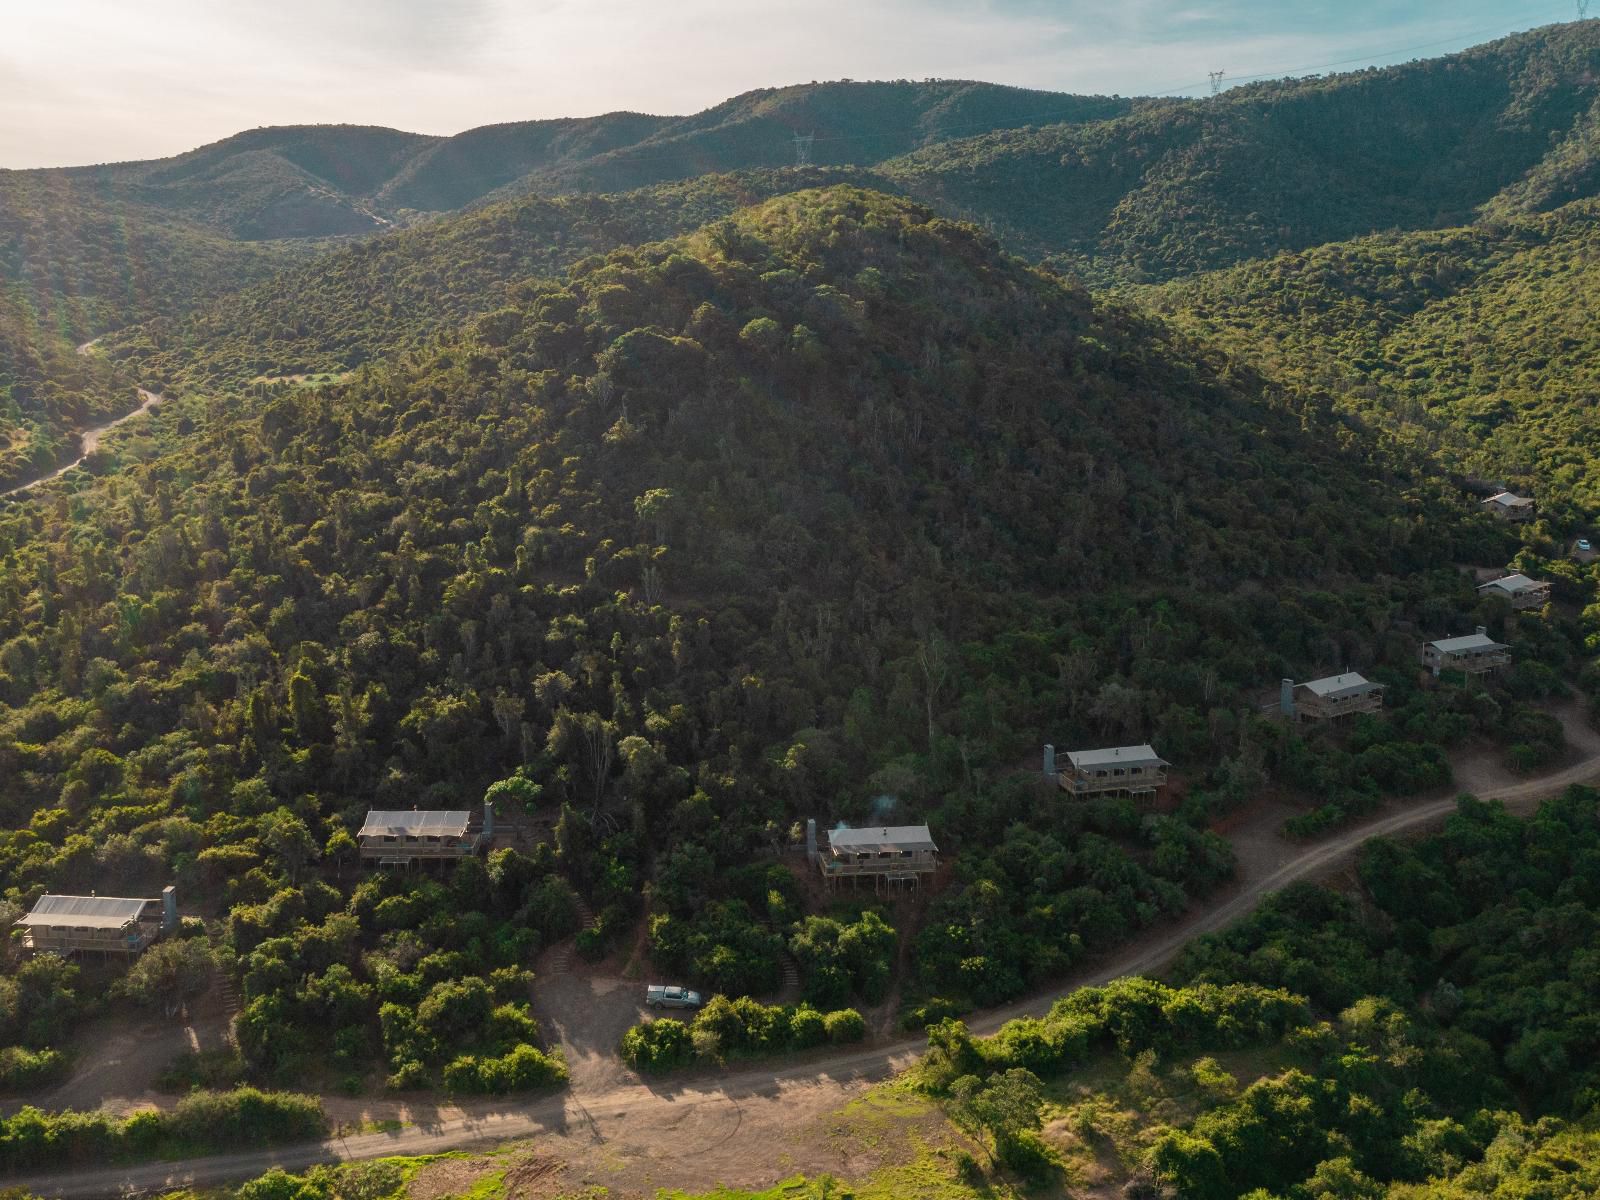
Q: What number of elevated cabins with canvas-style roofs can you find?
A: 8